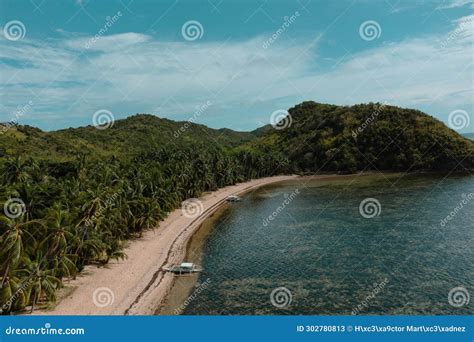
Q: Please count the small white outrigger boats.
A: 2